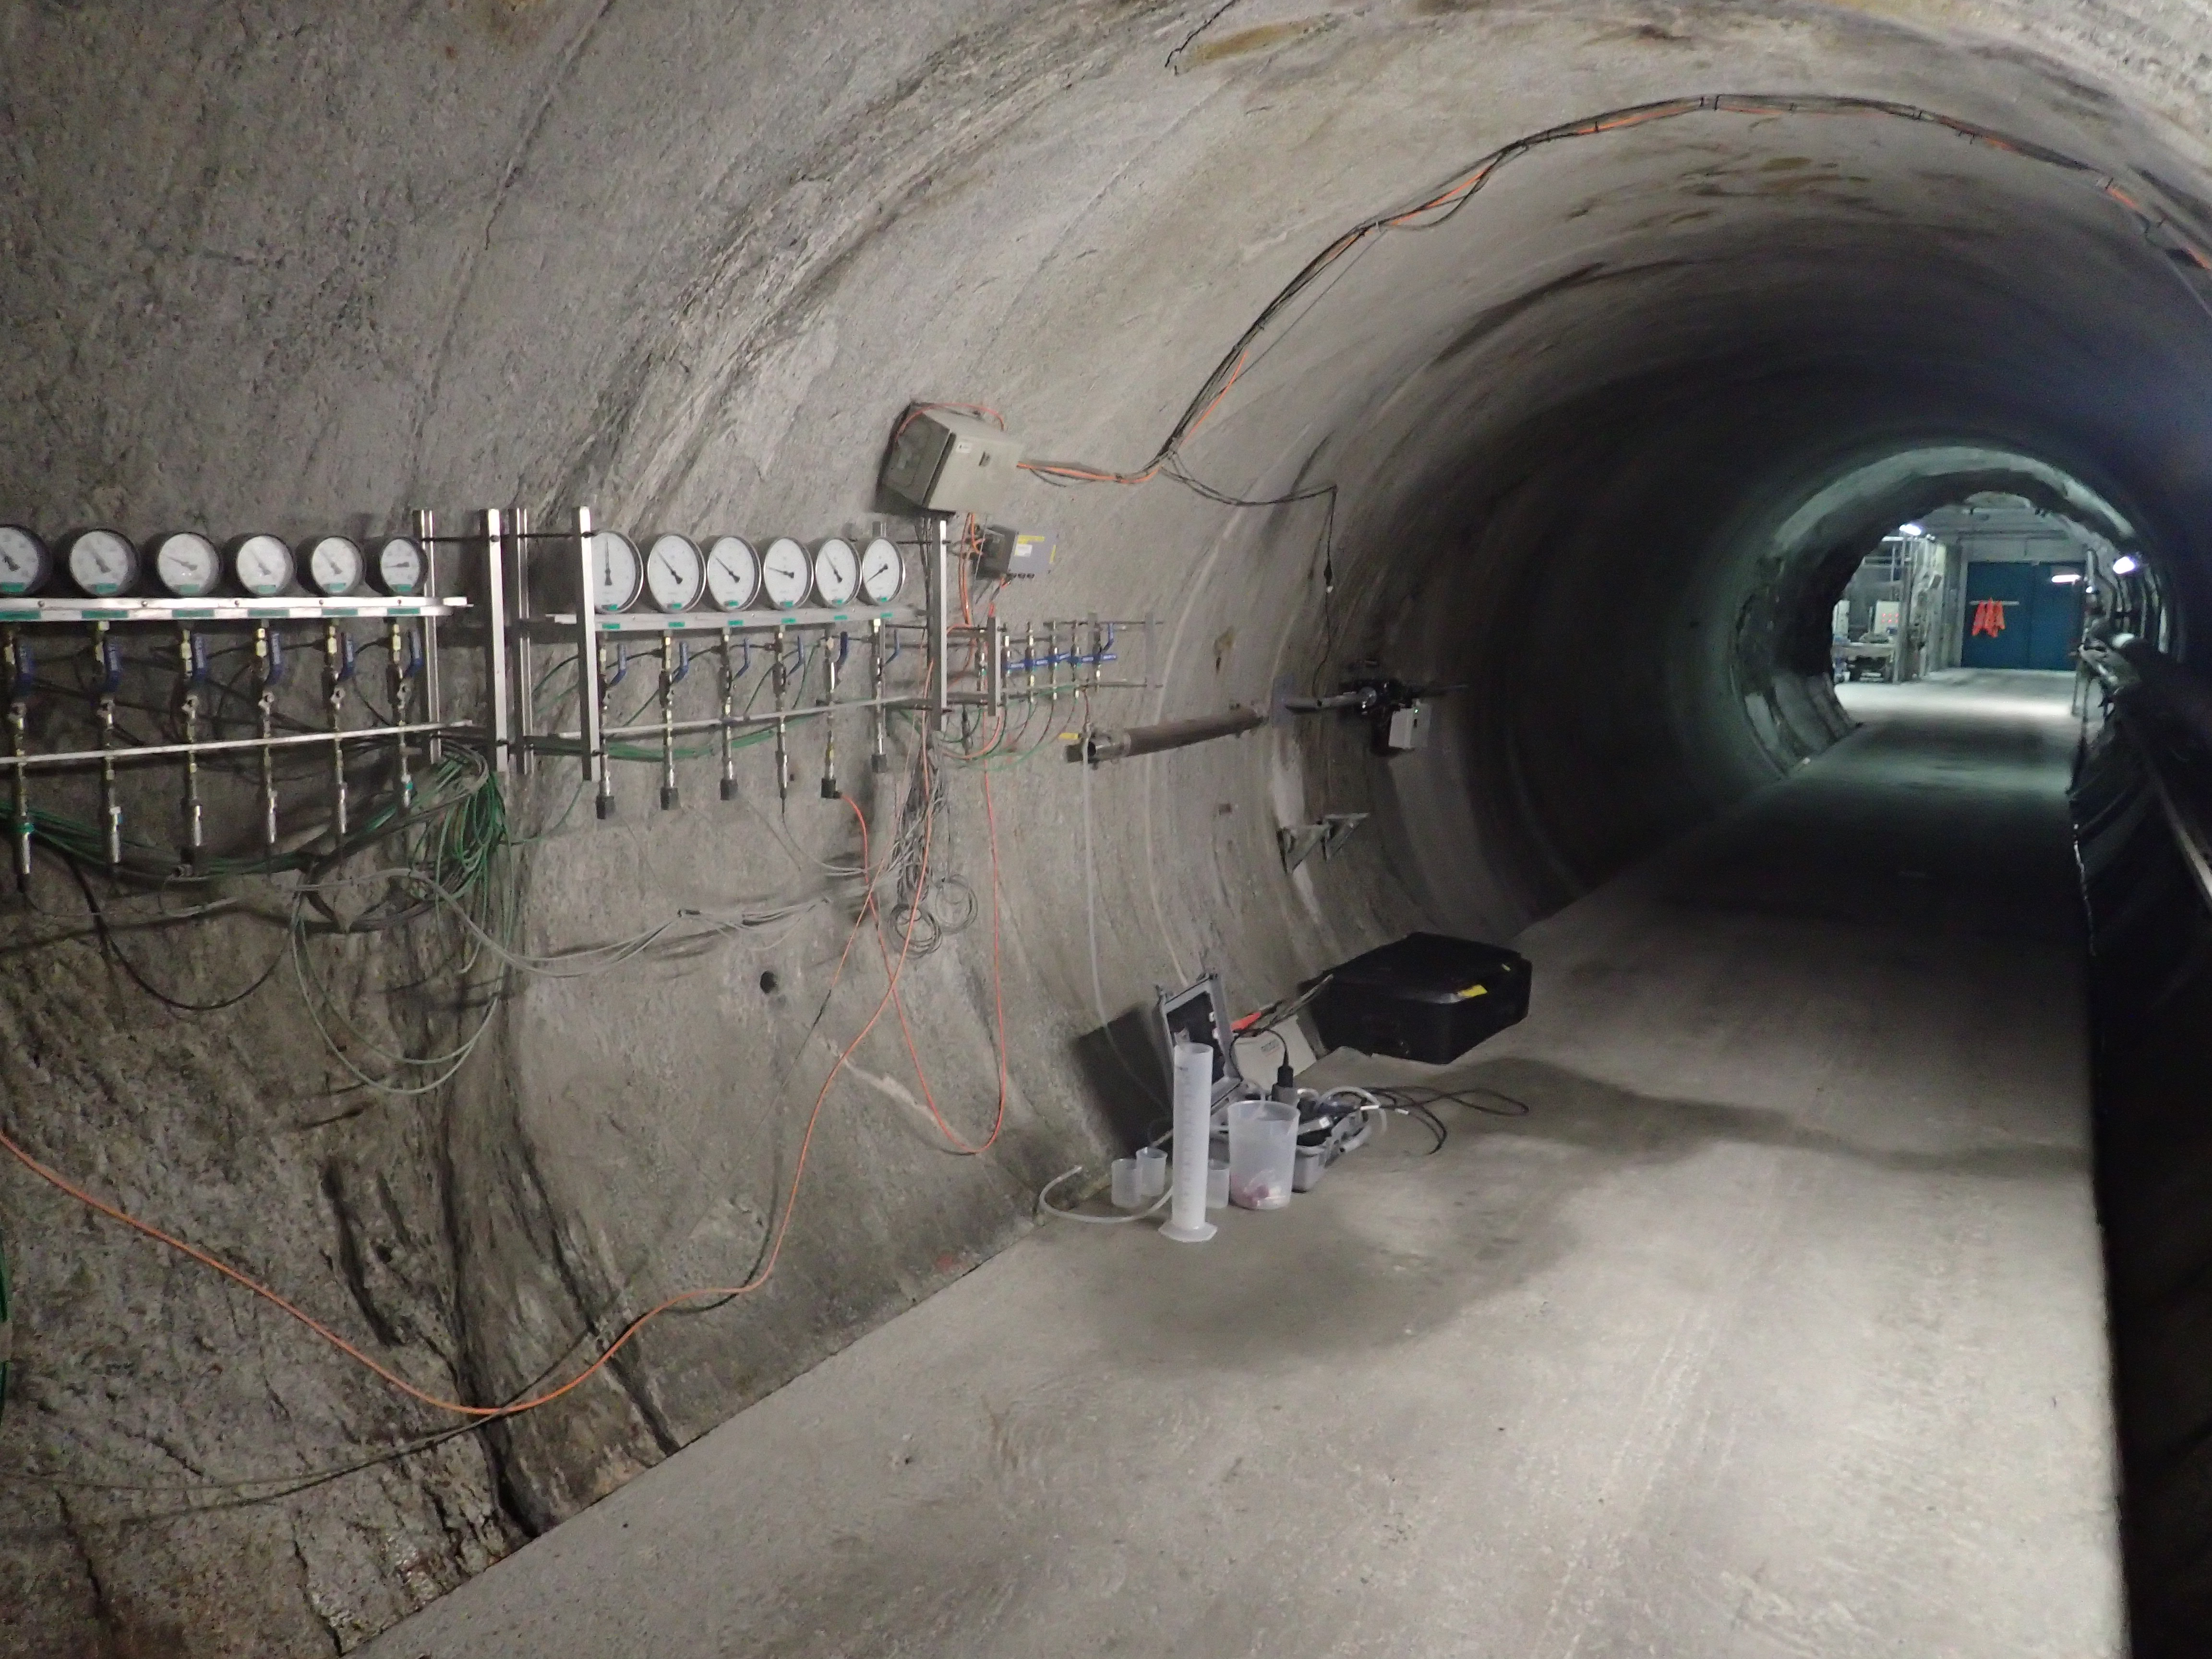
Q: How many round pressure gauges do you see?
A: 12